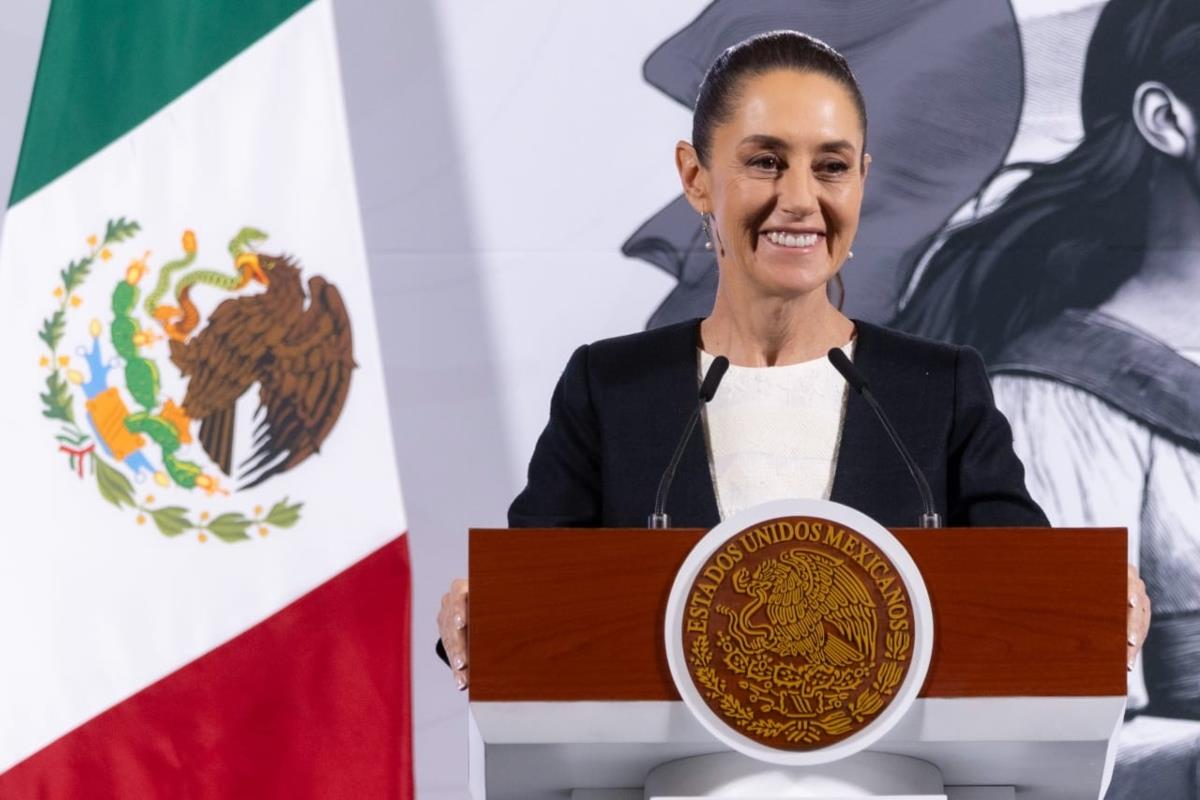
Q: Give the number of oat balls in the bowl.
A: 0